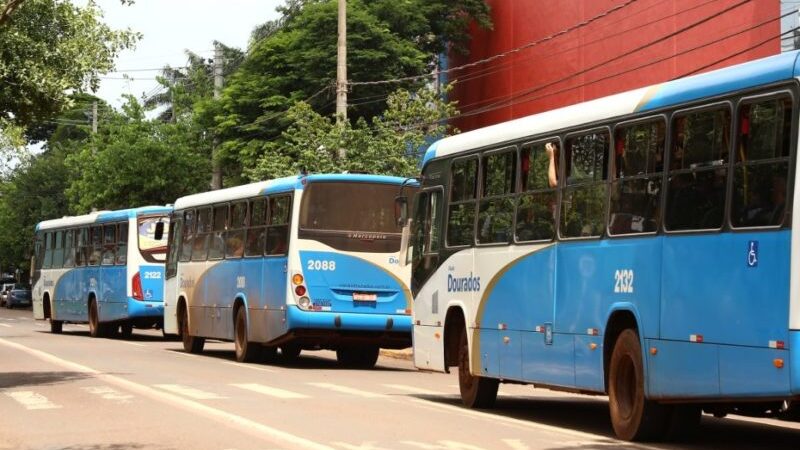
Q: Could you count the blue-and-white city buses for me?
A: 3